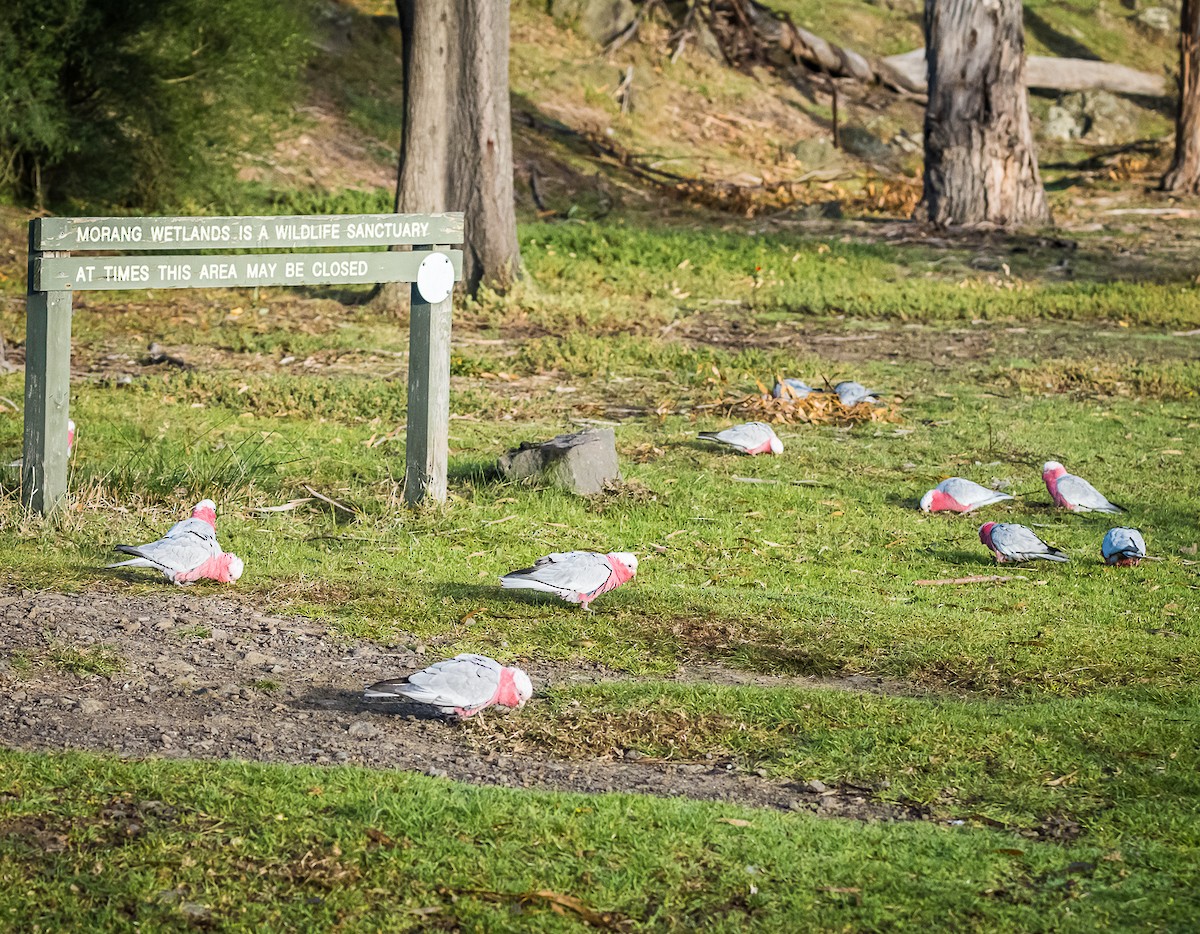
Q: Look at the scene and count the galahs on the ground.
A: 12